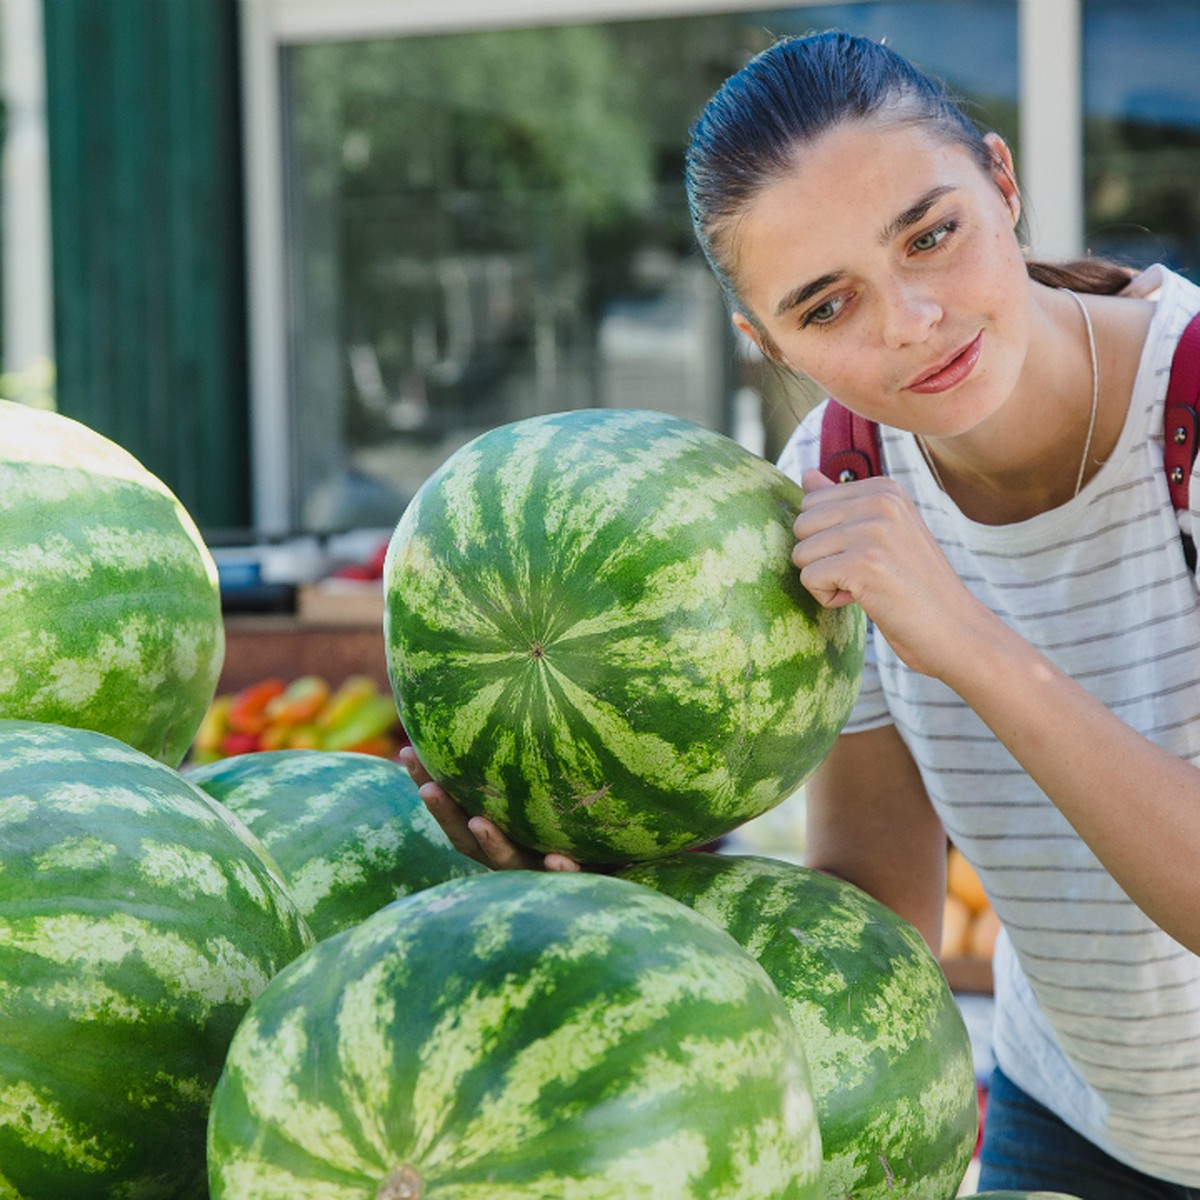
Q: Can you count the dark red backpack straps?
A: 2